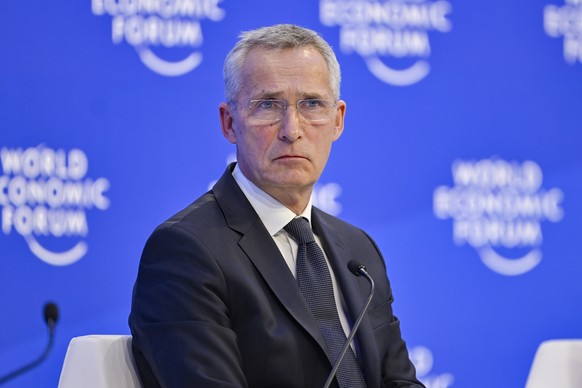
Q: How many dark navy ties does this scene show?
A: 1